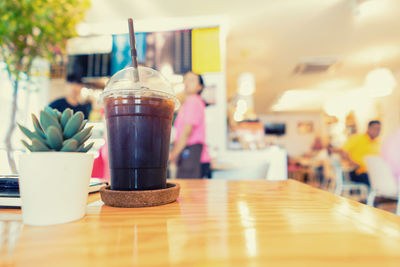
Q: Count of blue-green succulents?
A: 1